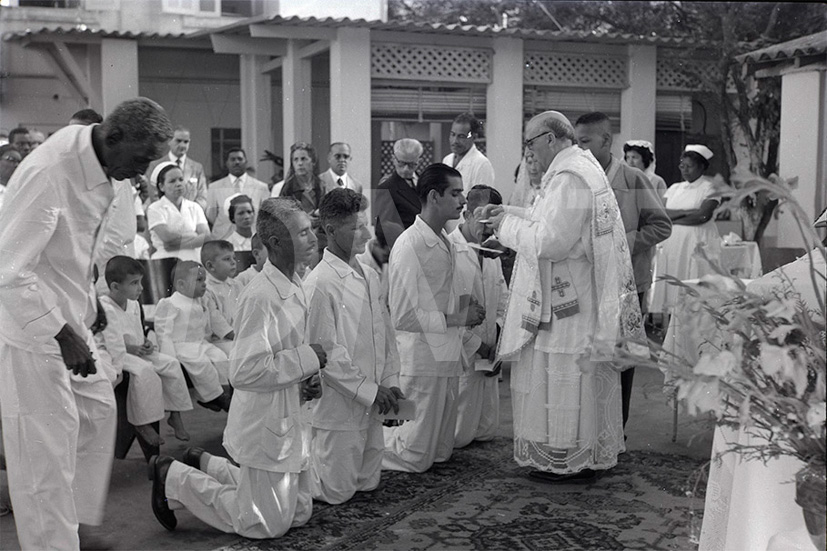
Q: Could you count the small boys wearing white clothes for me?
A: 4